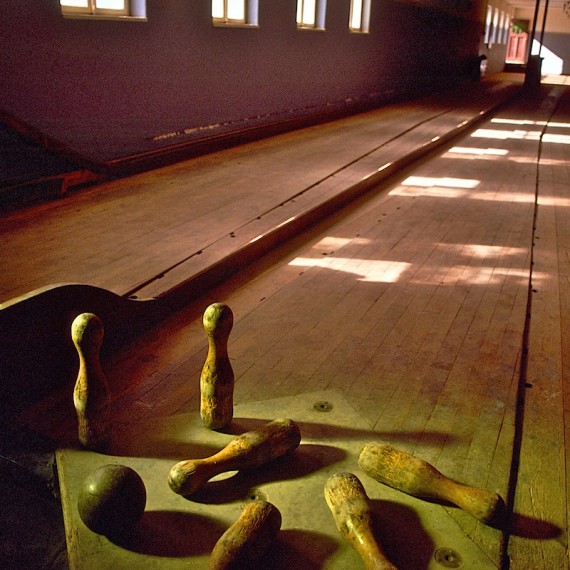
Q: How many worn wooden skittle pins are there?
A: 6